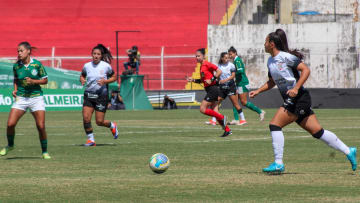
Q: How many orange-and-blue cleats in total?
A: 2